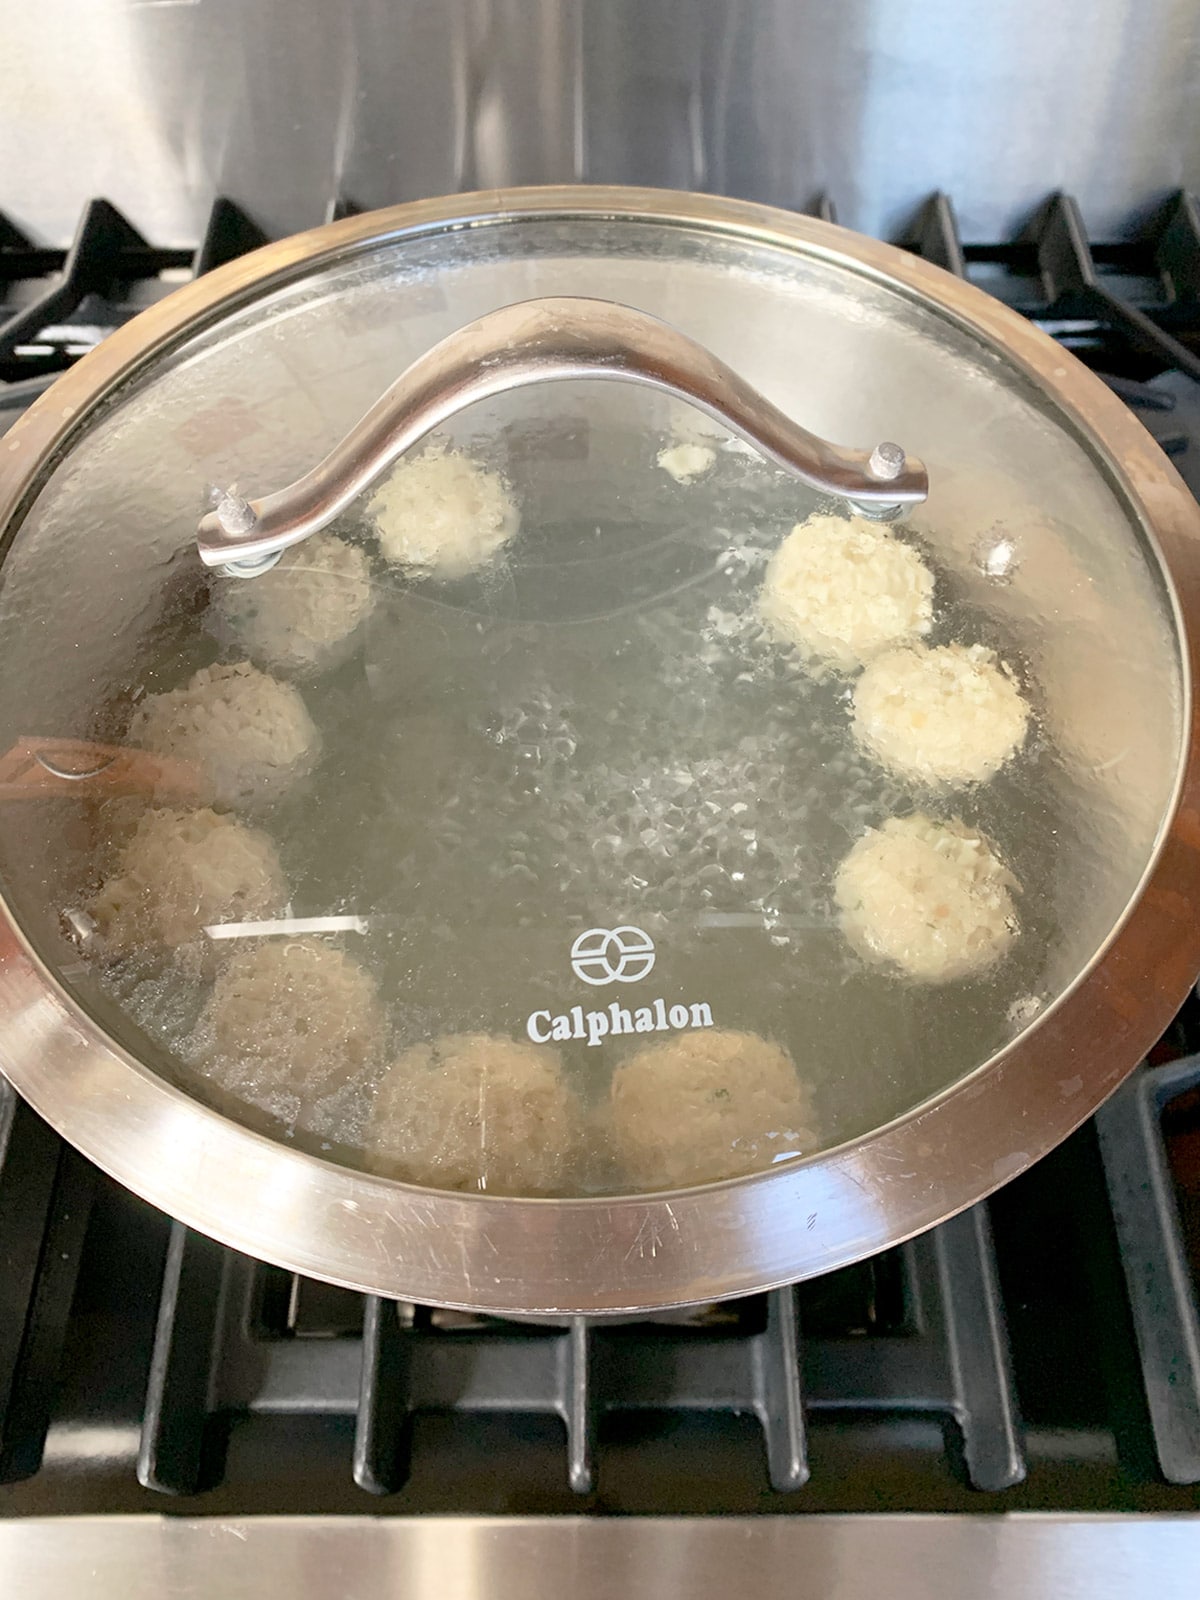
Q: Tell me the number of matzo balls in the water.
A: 10